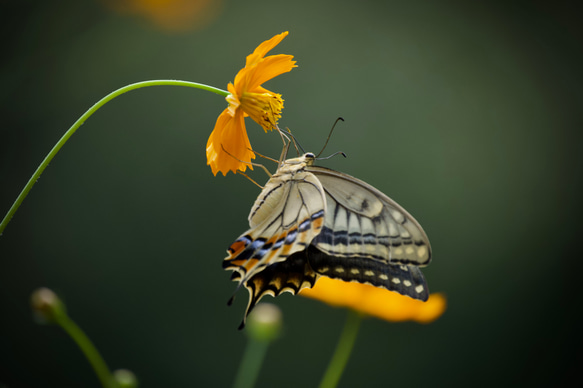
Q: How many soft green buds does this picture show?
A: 3